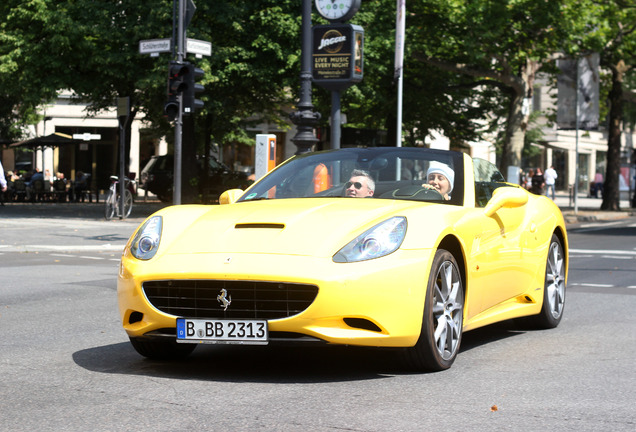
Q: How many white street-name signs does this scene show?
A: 2